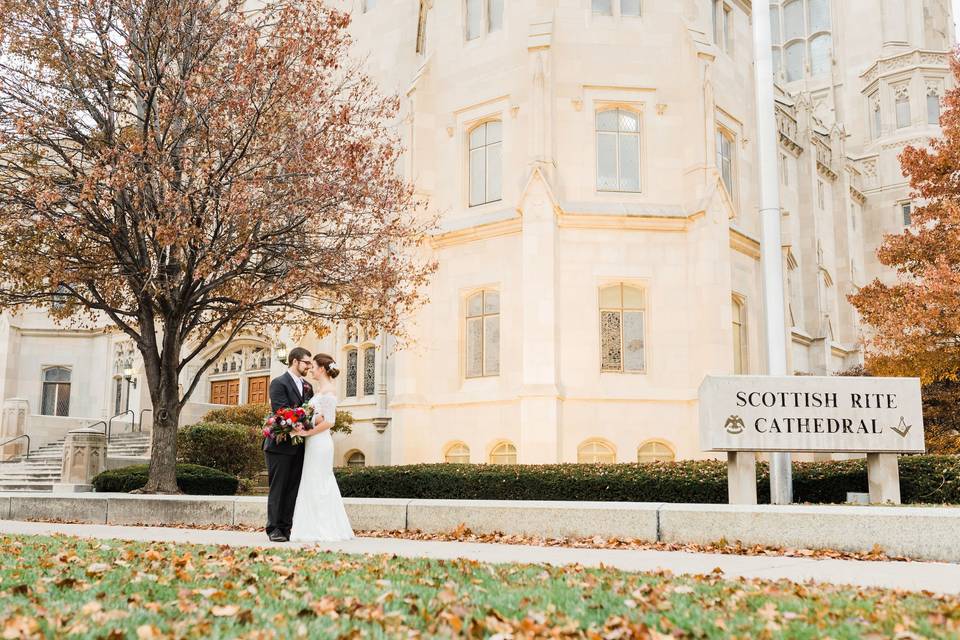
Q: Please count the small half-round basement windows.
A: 5